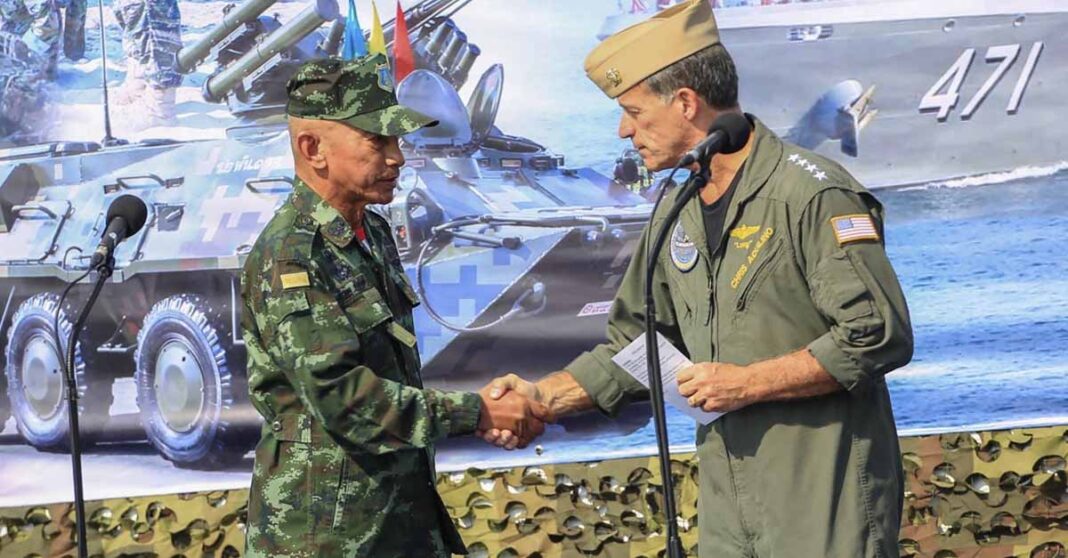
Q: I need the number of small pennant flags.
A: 3